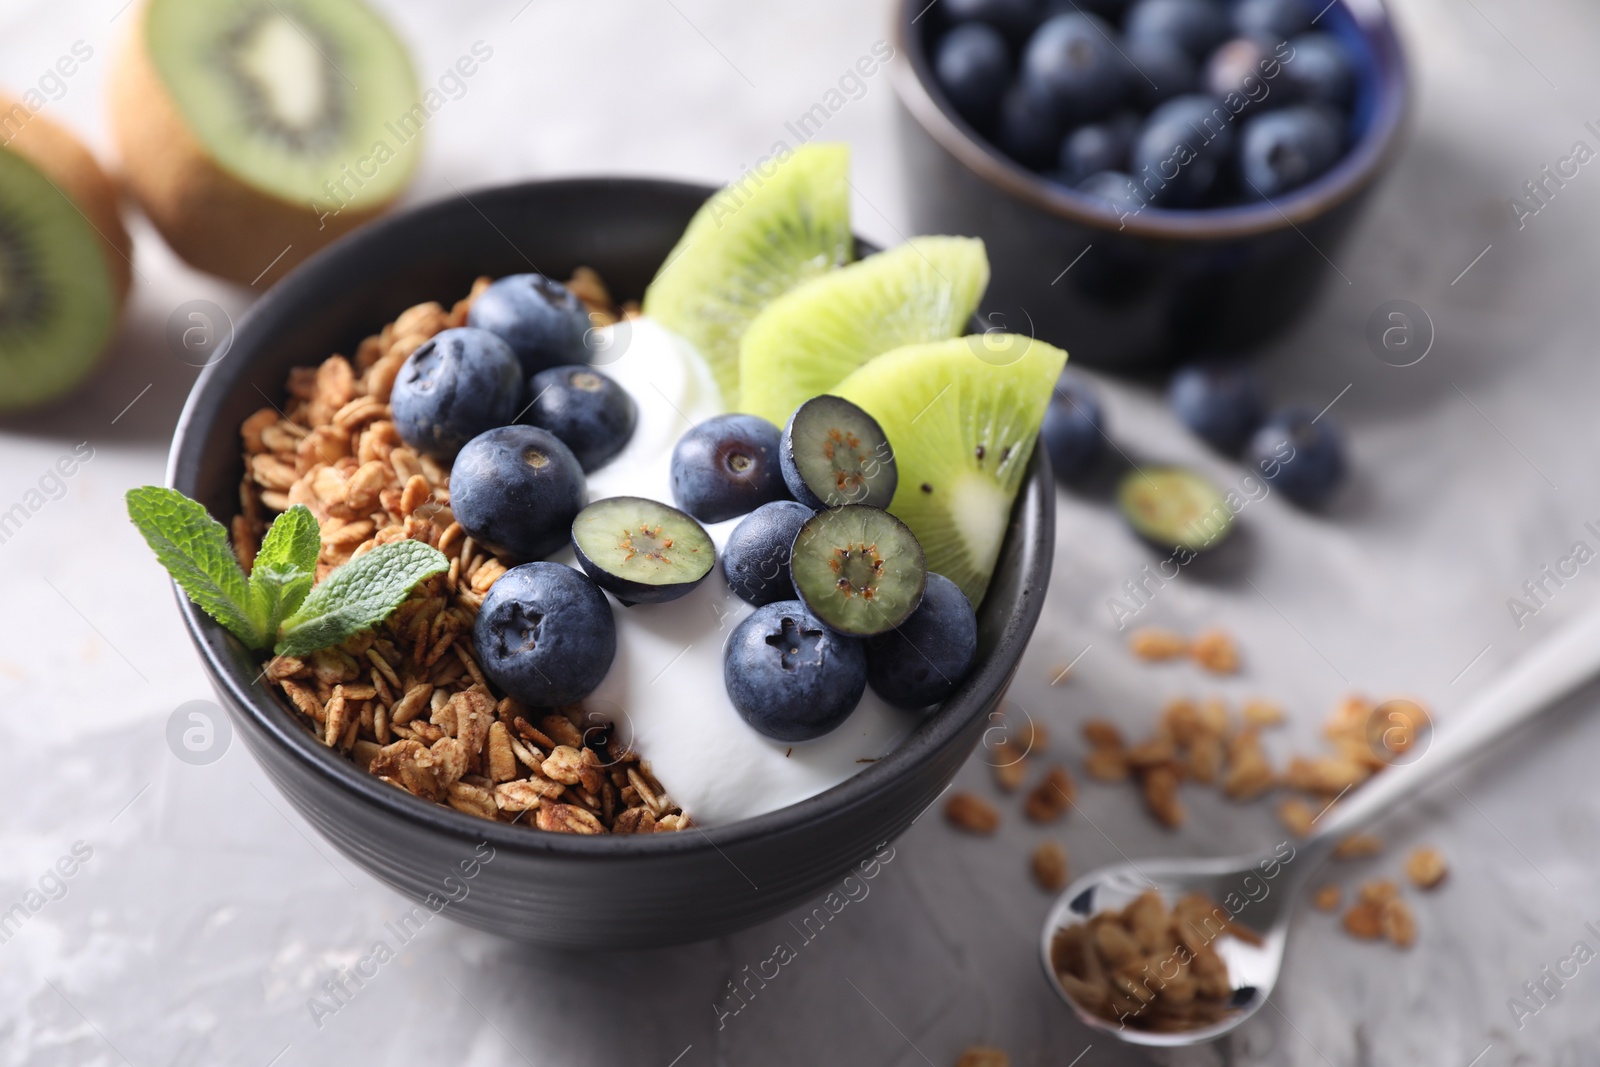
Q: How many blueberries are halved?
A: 4